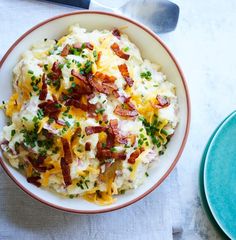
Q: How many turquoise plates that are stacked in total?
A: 2